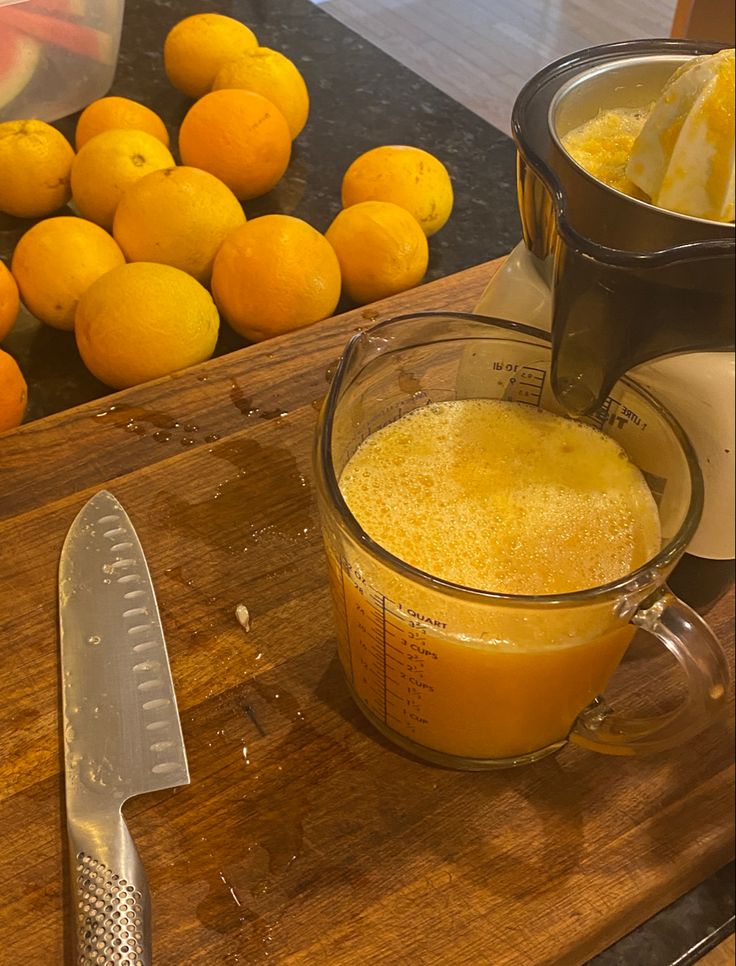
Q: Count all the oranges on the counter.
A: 14